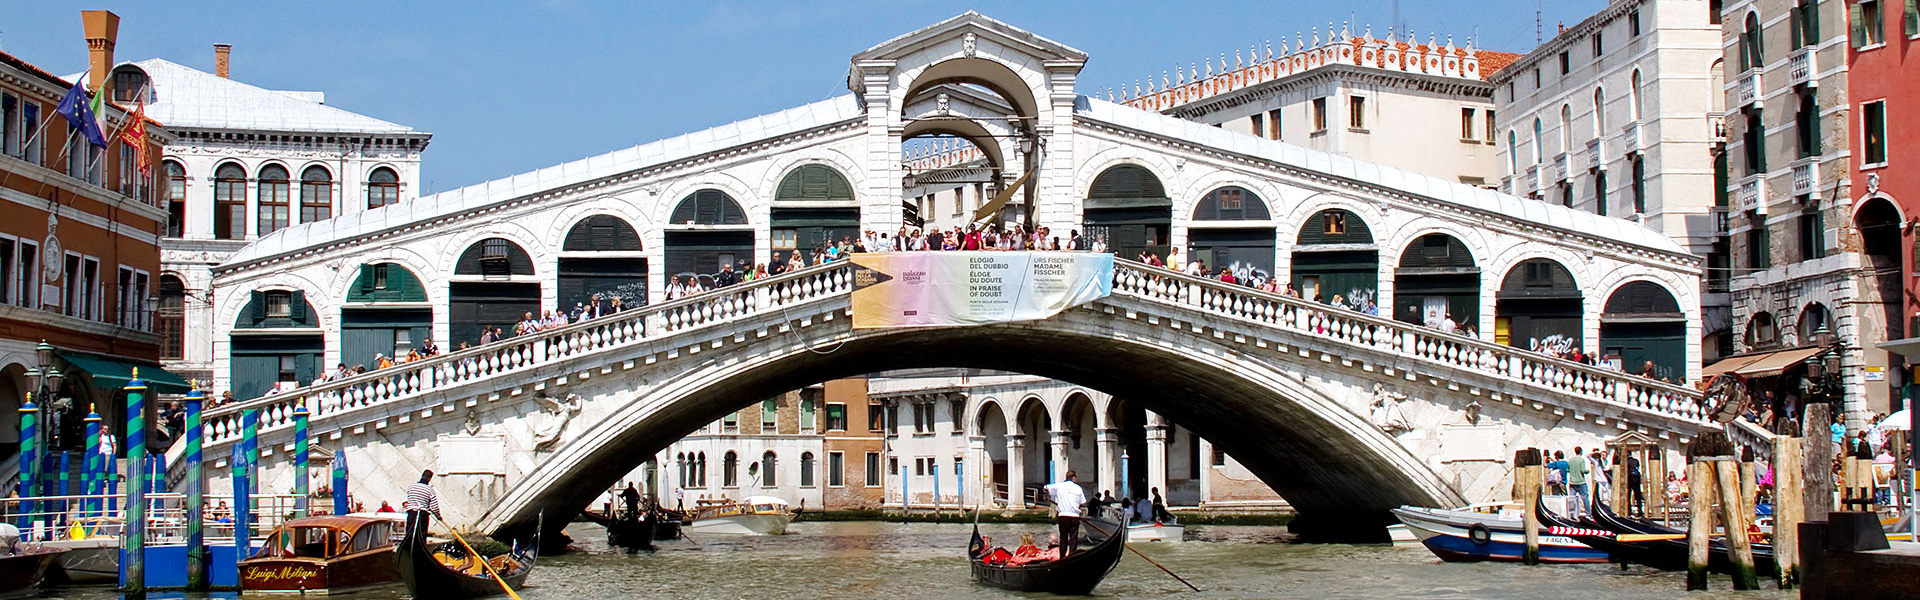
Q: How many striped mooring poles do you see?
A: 6